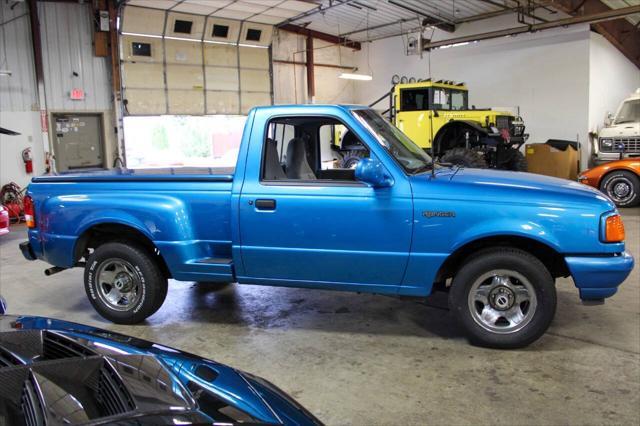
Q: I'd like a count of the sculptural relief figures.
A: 0